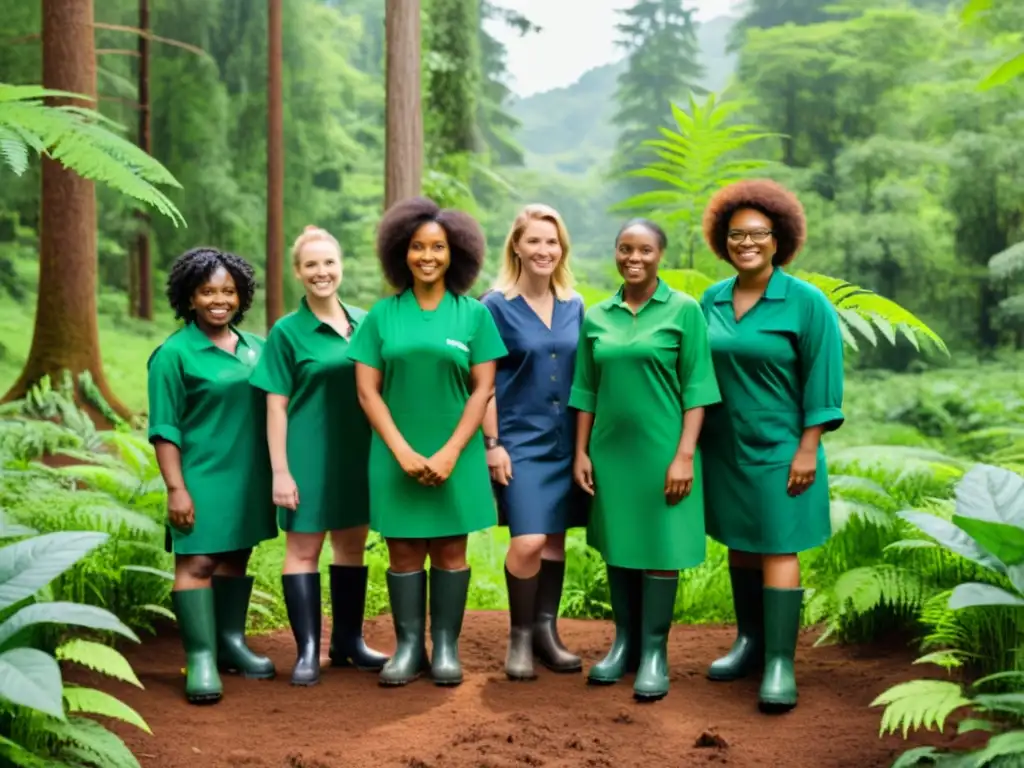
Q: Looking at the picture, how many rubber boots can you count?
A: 12